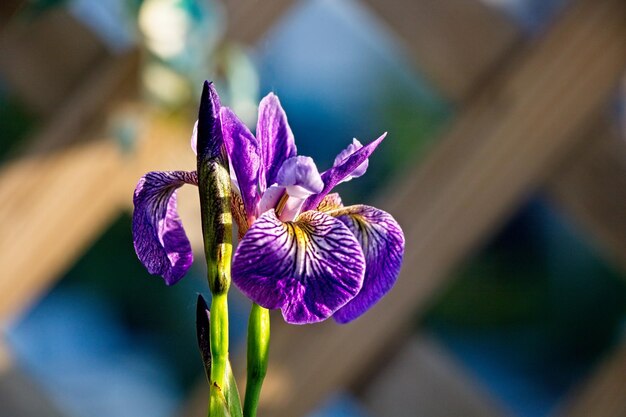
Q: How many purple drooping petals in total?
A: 3